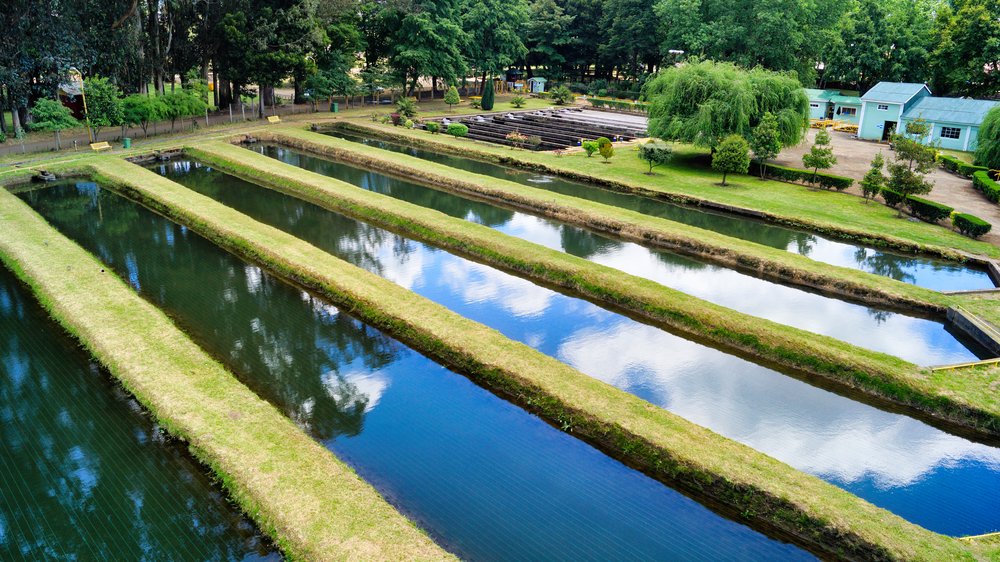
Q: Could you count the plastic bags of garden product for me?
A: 0